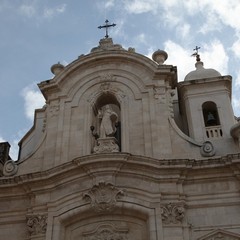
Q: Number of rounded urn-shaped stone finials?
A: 2